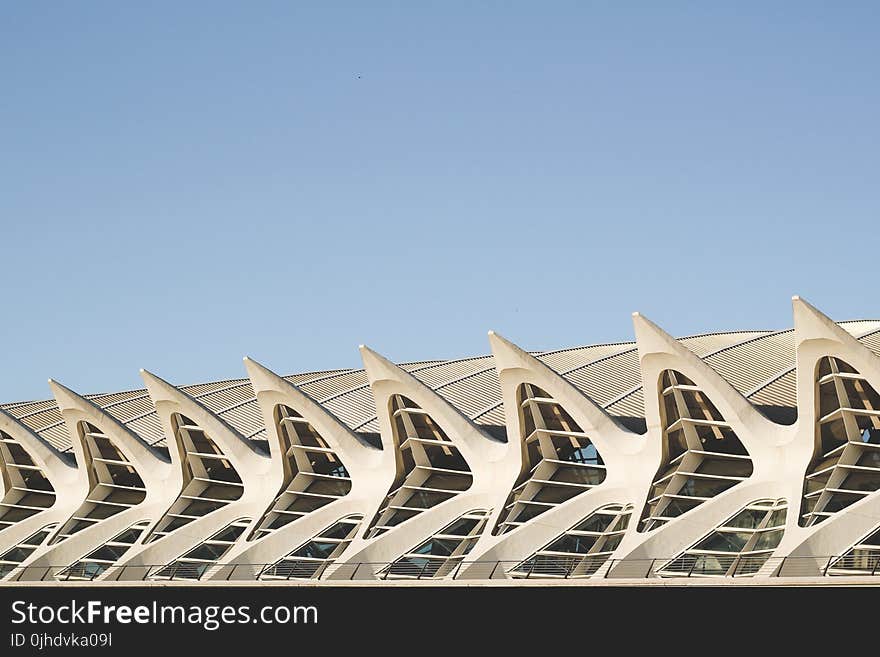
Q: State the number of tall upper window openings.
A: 8